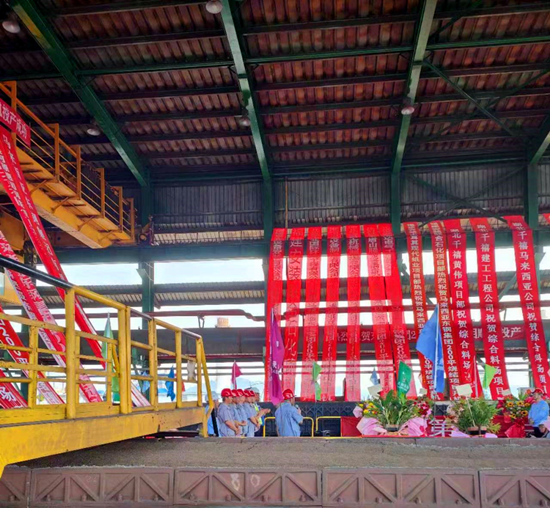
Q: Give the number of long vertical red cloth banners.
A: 12